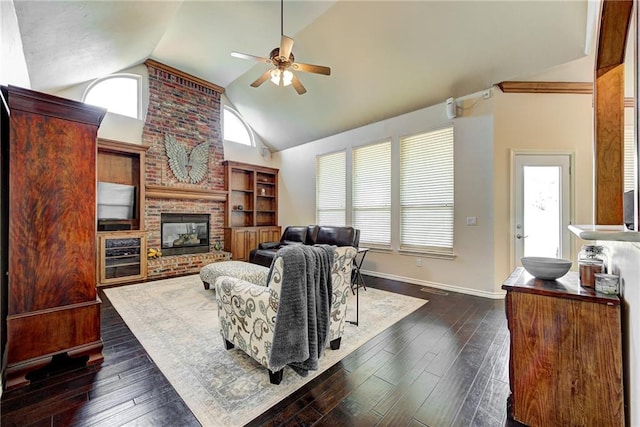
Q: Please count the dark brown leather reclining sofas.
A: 1